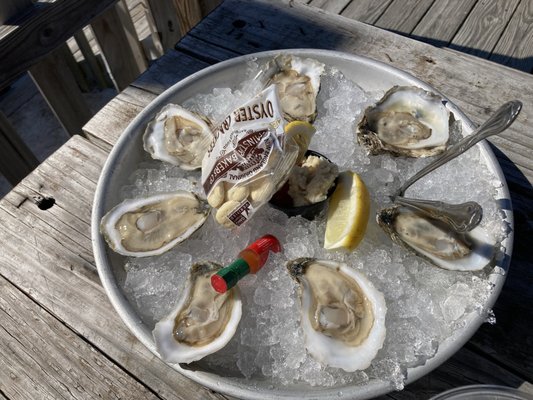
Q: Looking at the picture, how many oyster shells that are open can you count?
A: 7